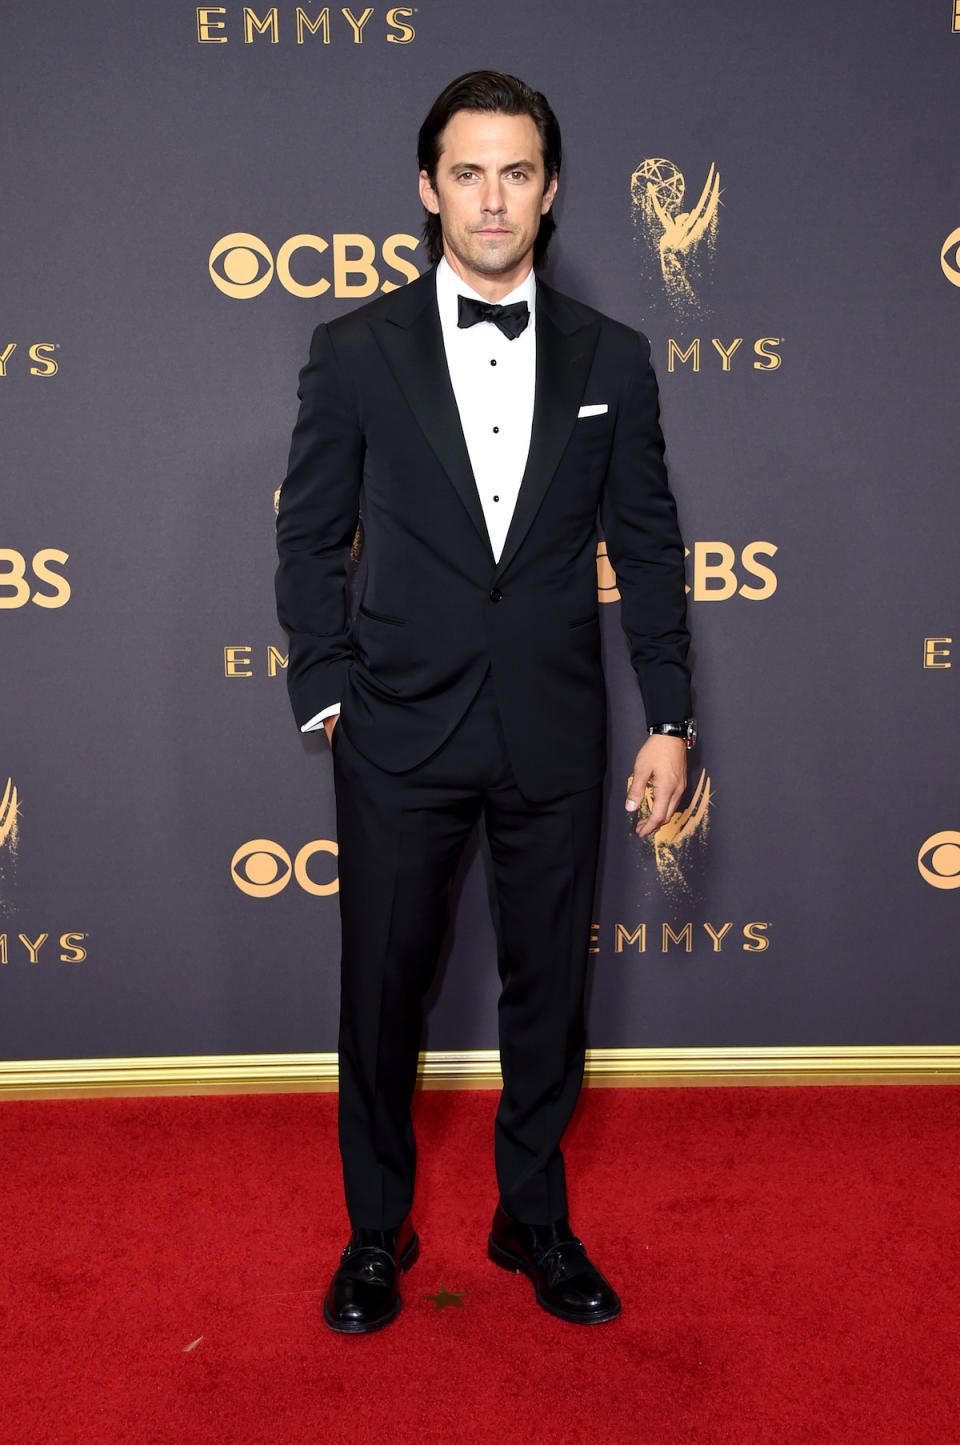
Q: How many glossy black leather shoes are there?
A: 2